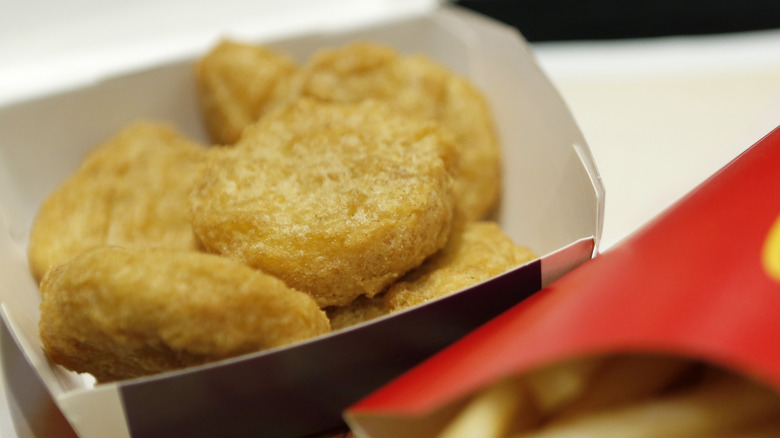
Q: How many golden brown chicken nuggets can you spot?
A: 6